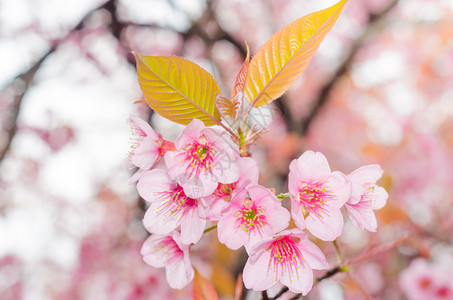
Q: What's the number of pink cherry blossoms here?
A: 9